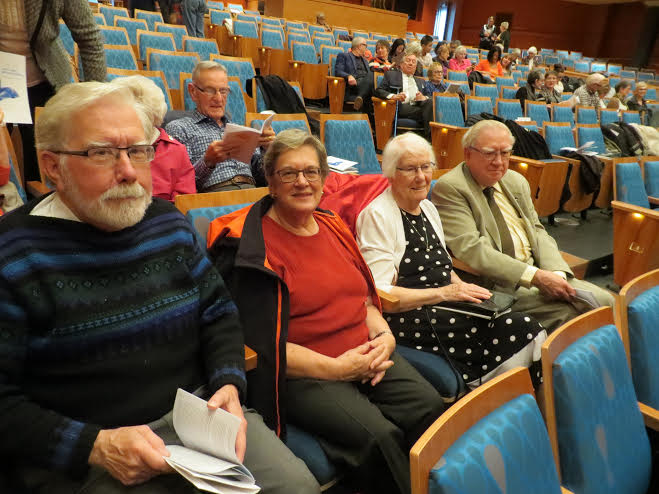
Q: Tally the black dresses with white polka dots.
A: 1